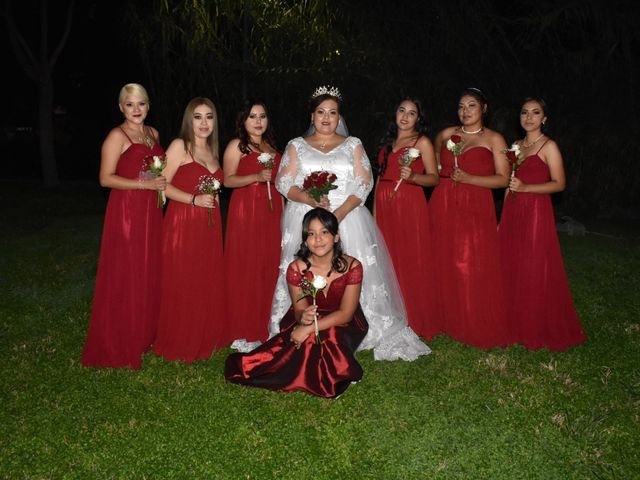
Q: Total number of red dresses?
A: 7